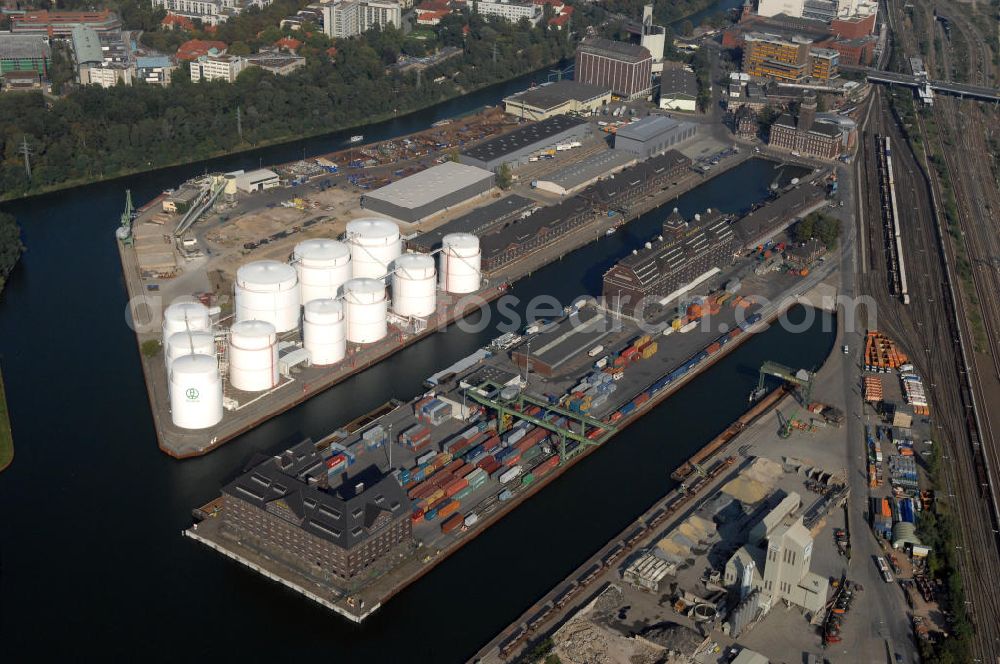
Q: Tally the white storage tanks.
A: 11